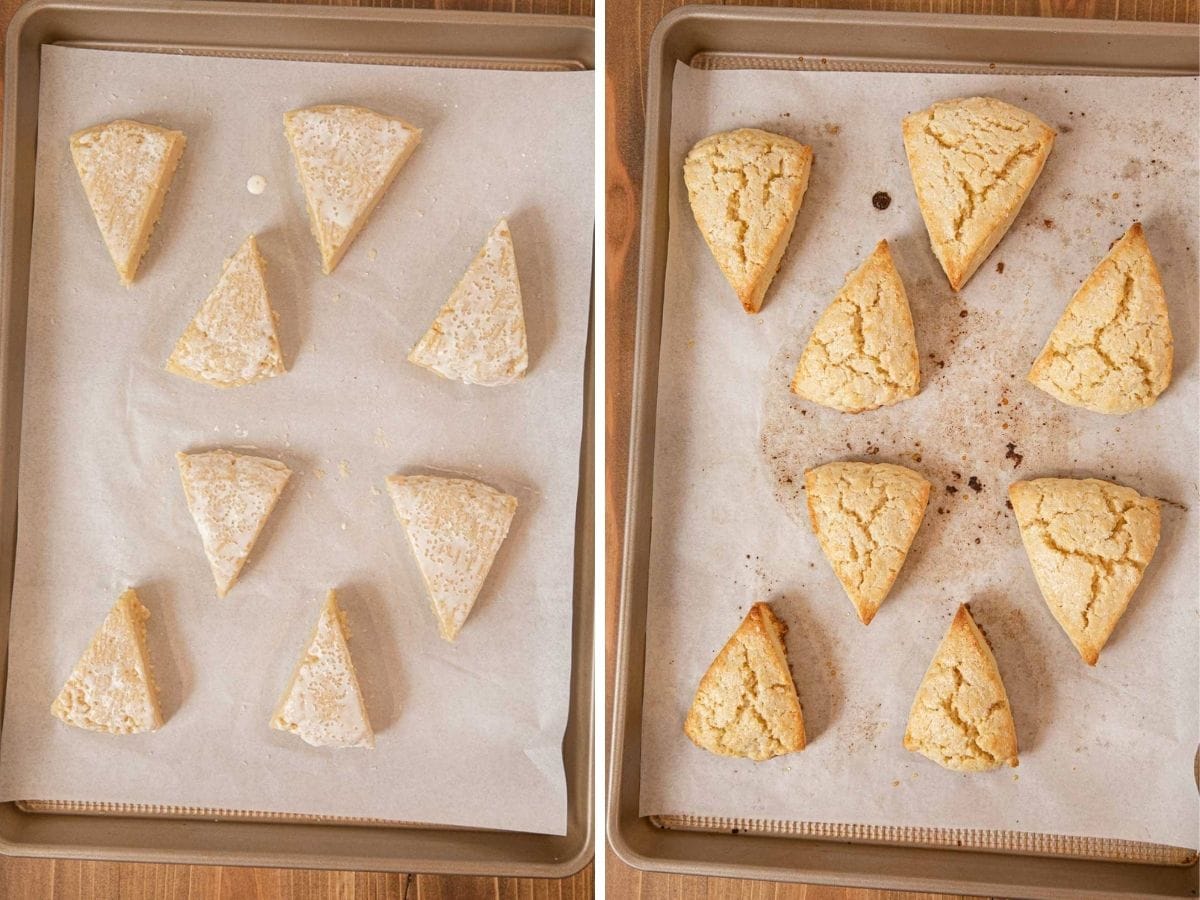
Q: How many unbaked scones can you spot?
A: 8